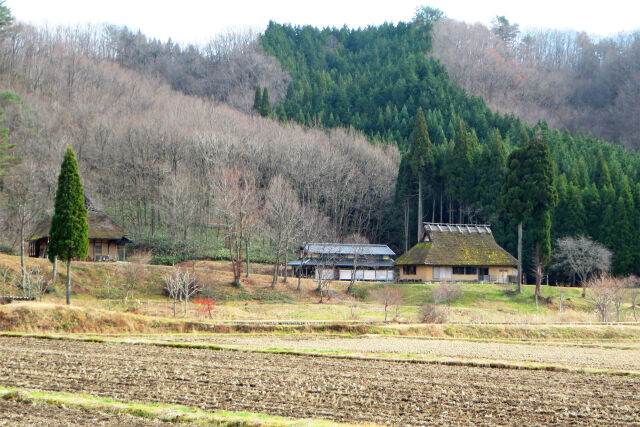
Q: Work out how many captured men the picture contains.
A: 0